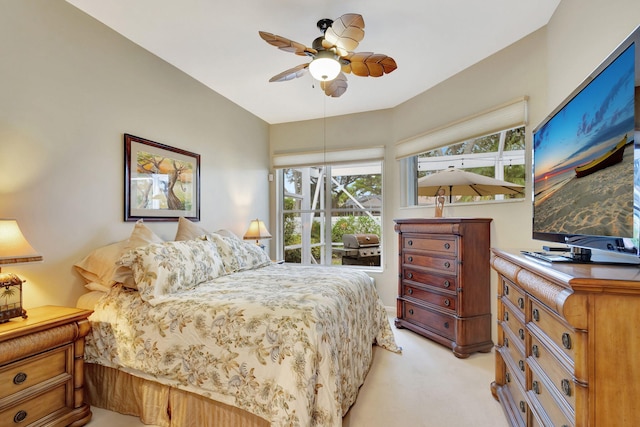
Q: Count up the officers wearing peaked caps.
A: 0